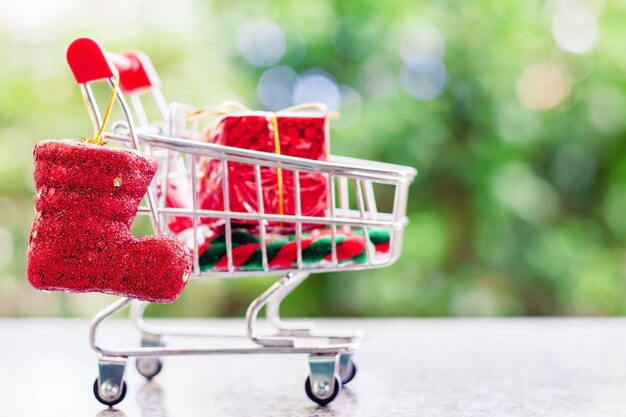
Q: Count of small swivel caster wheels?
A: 4